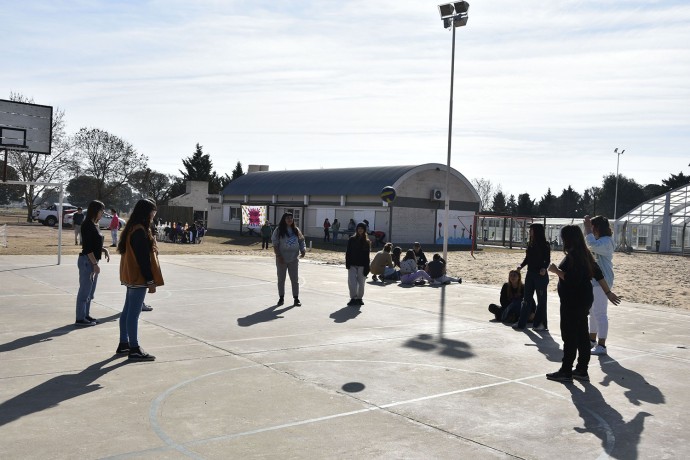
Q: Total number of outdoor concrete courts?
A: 1